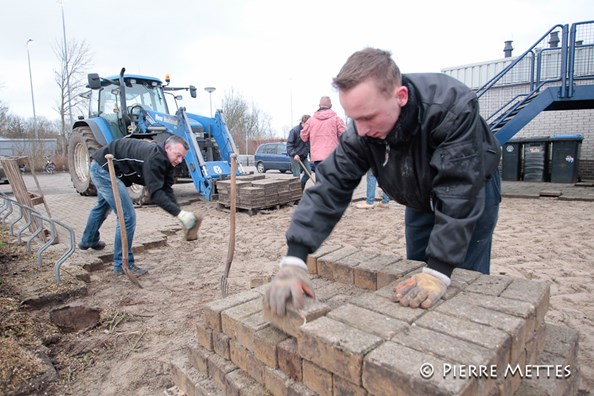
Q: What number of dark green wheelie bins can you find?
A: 3